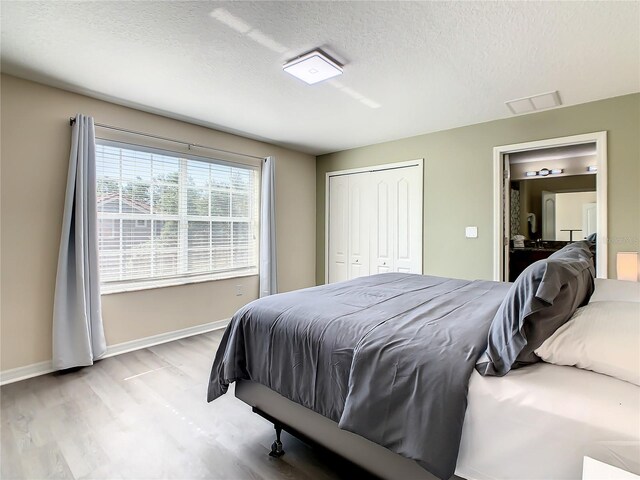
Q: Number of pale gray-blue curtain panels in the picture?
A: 2